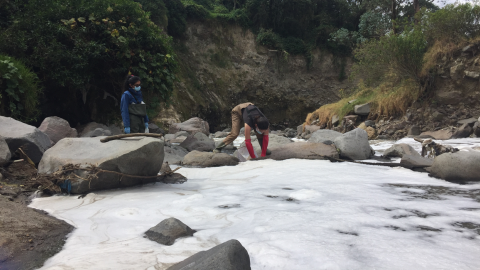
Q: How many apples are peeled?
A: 0